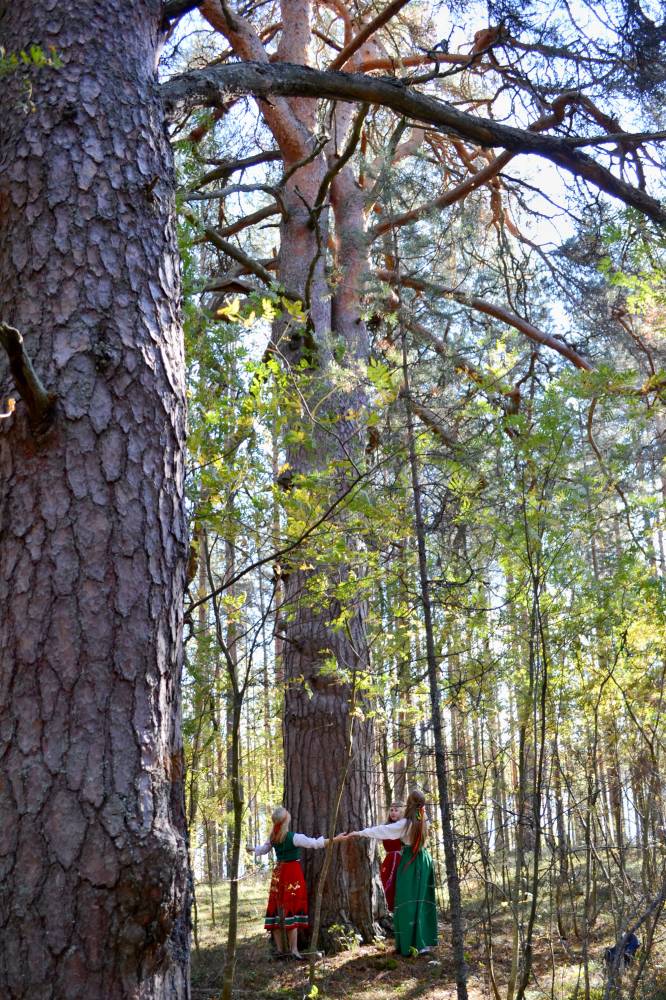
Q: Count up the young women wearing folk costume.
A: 3